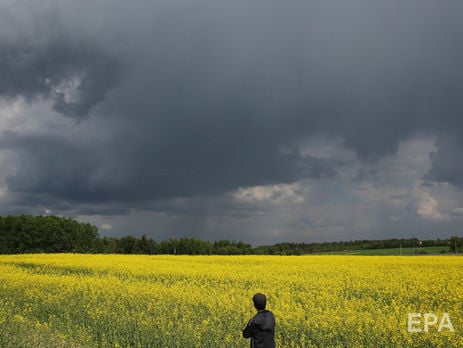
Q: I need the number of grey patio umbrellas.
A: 0